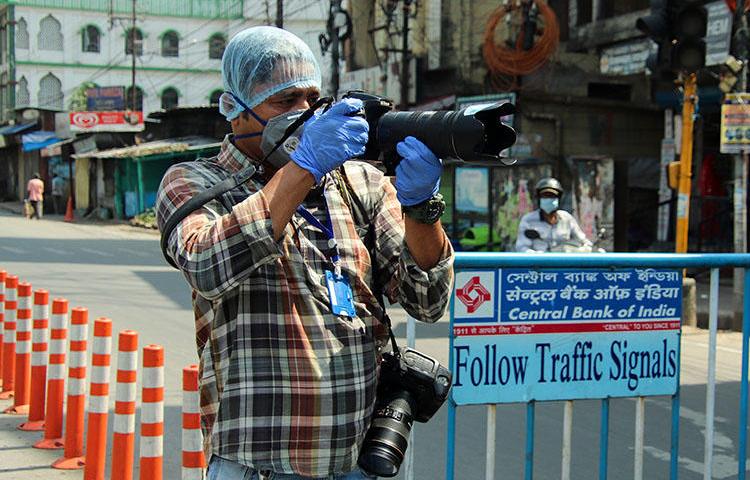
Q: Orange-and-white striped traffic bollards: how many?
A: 10